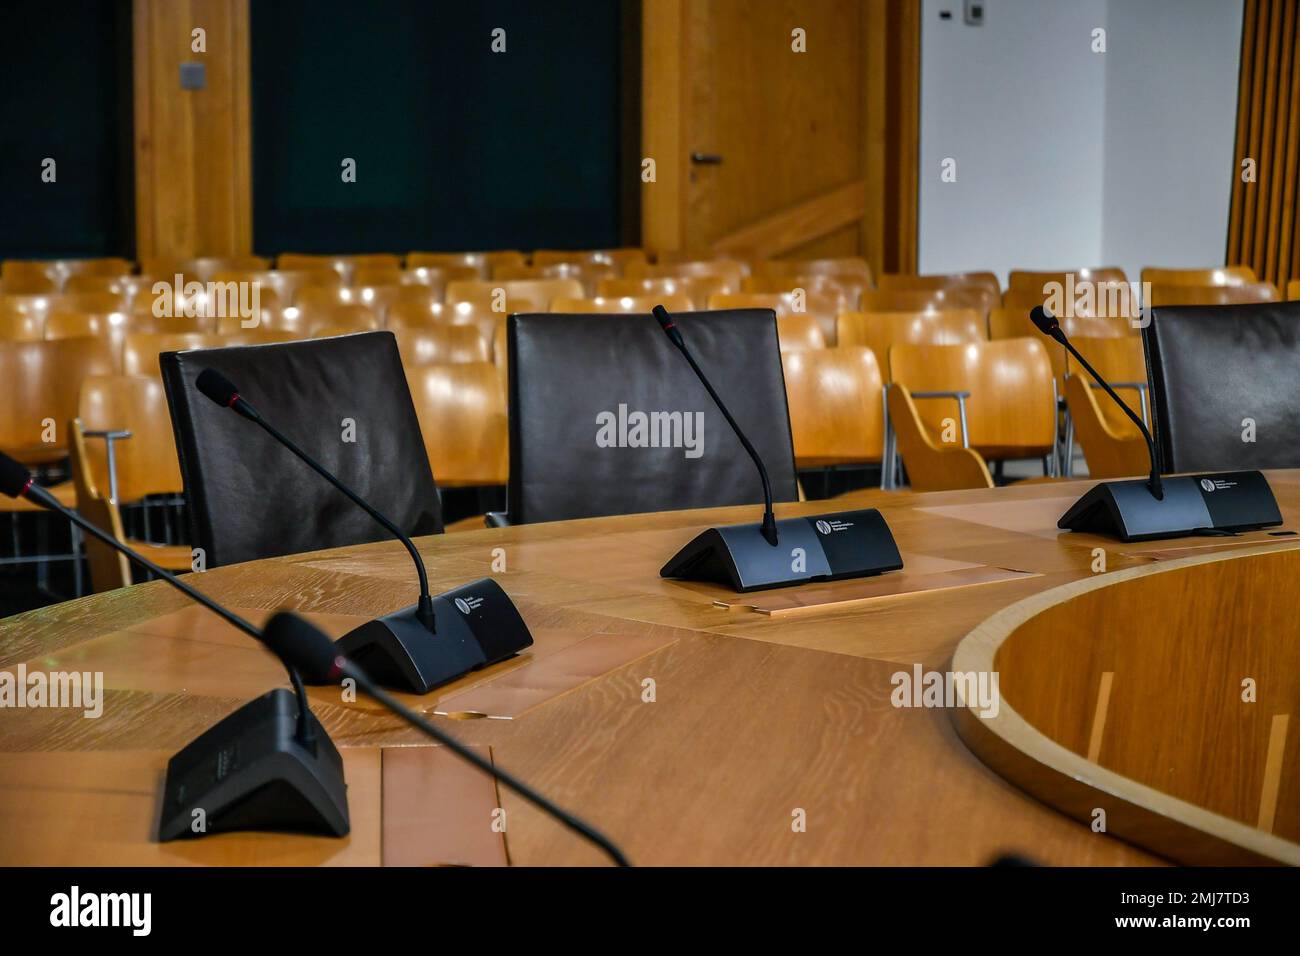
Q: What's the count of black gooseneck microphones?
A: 5